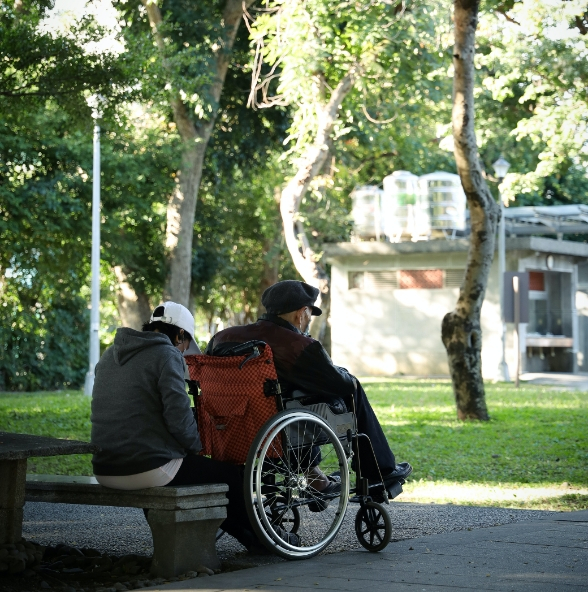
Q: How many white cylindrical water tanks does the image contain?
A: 3